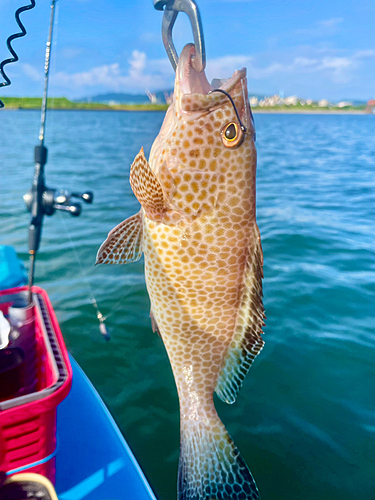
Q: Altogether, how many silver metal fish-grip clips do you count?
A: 1